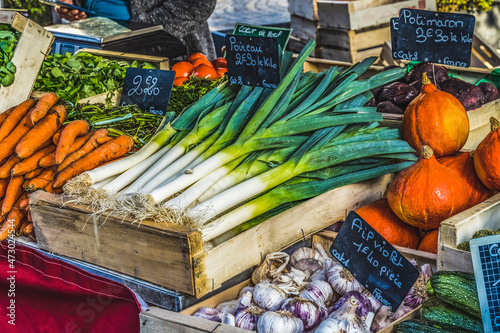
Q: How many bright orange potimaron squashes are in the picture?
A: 6